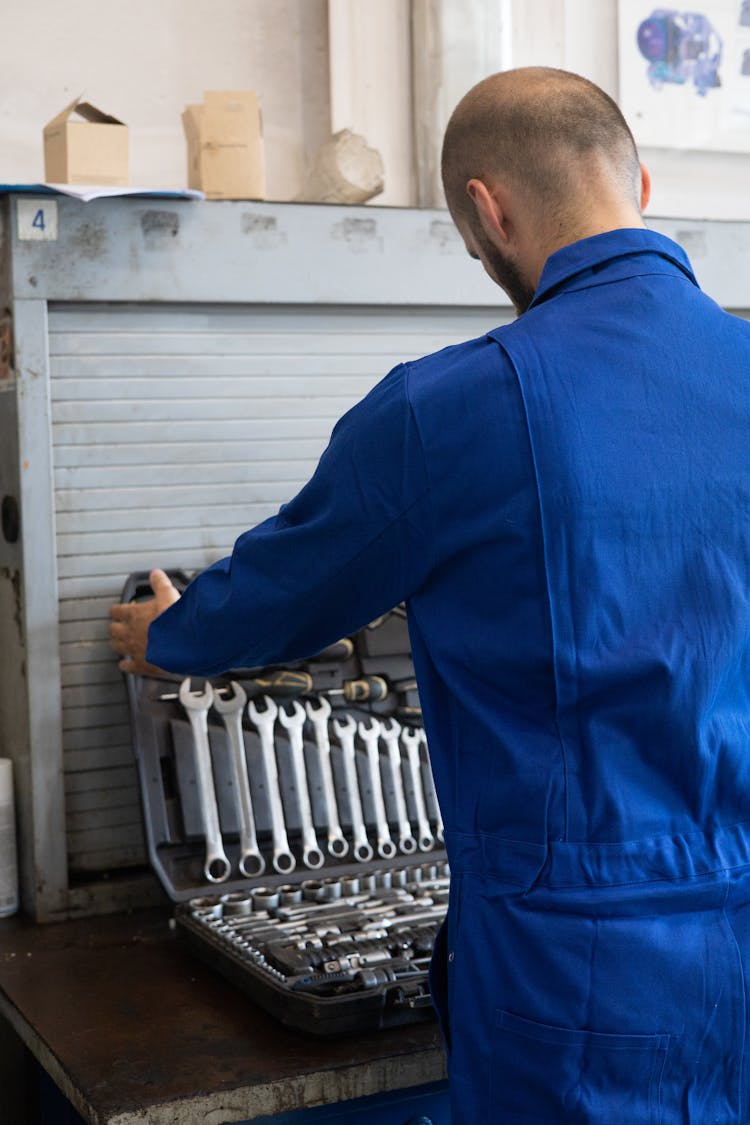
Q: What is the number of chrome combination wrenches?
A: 10